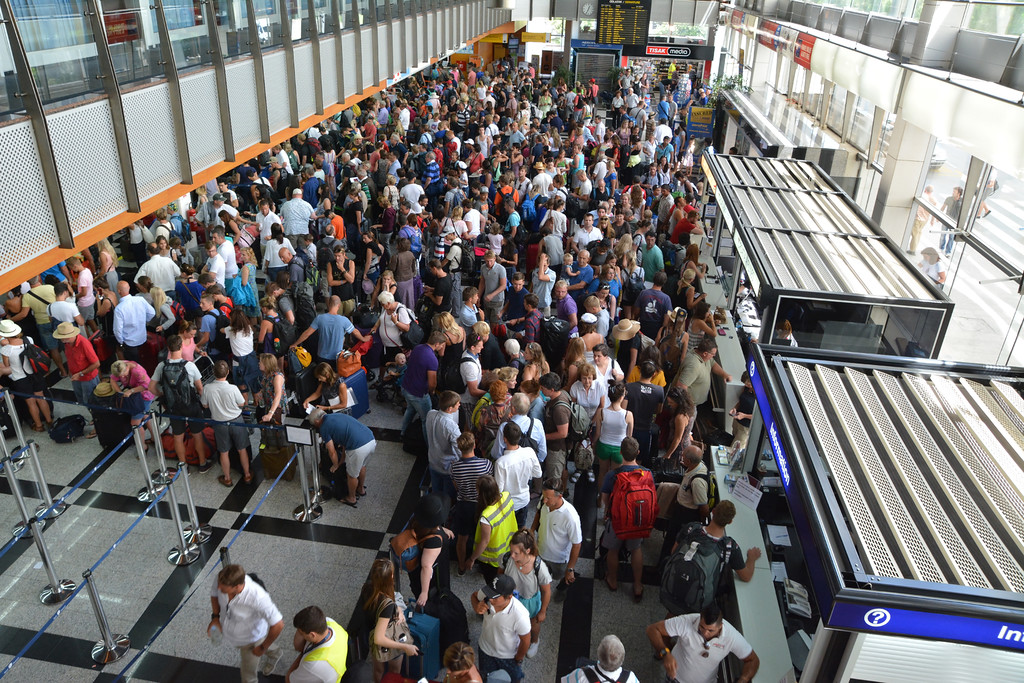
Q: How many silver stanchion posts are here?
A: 13